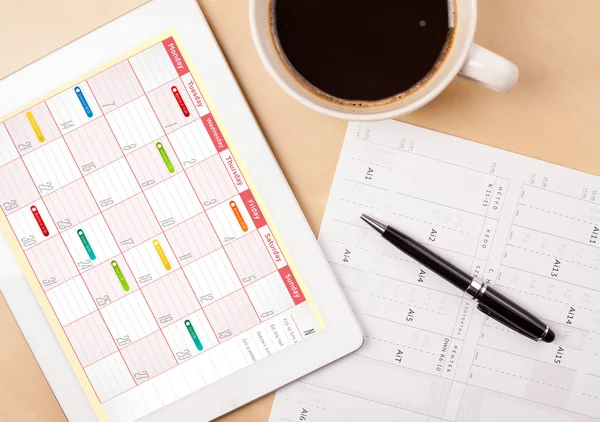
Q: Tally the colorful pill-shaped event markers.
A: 10